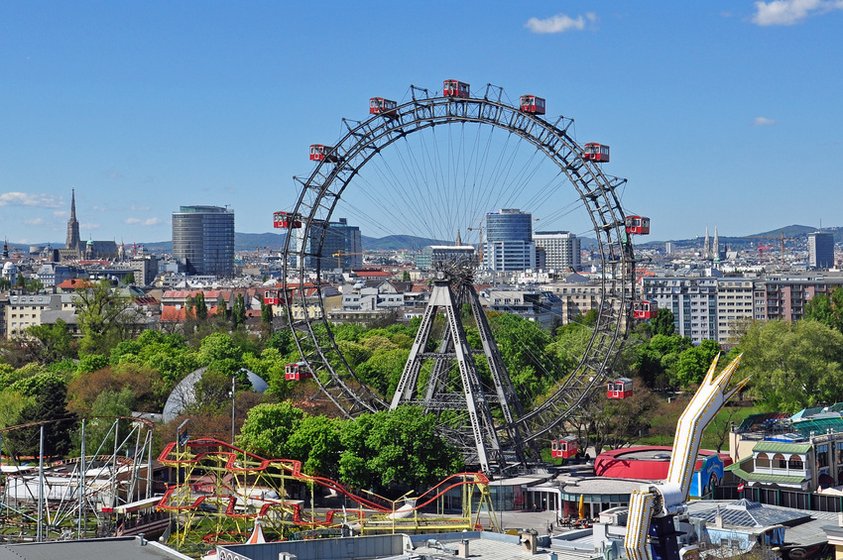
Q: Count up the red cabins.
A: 12